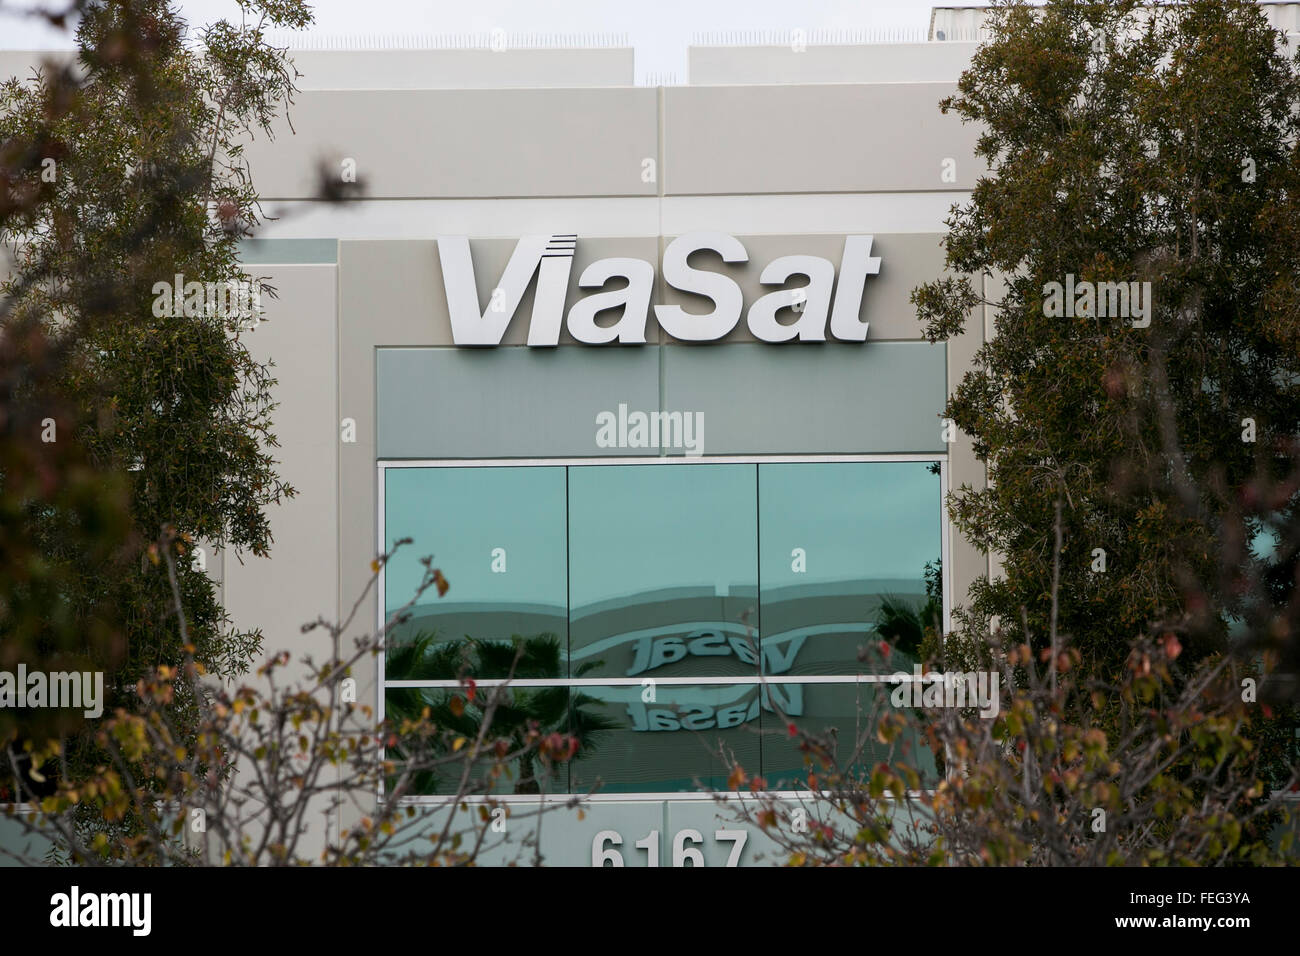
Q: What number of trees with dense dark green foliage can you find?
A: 2